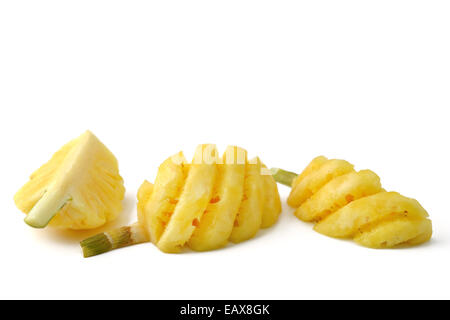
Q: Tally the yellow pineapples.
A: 3